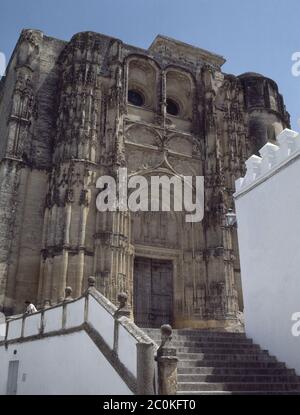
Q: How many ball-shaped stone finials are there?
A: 4